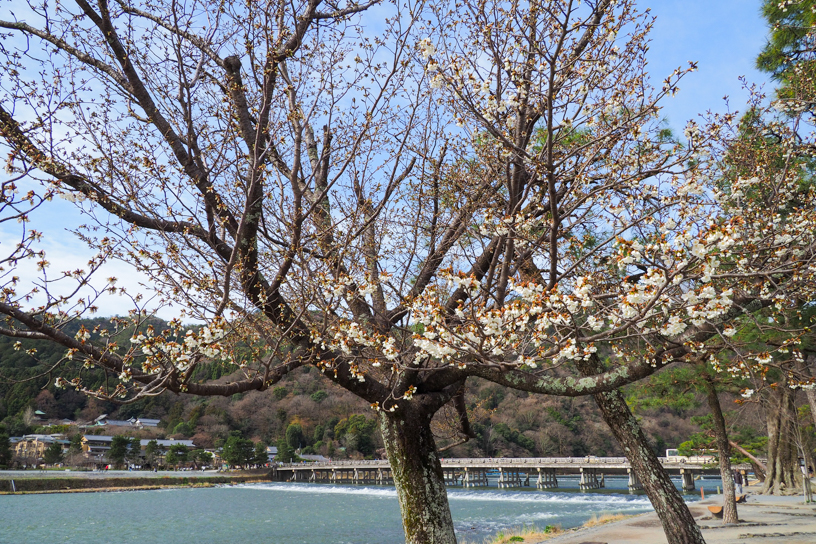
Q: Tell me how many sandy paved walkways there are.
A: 1